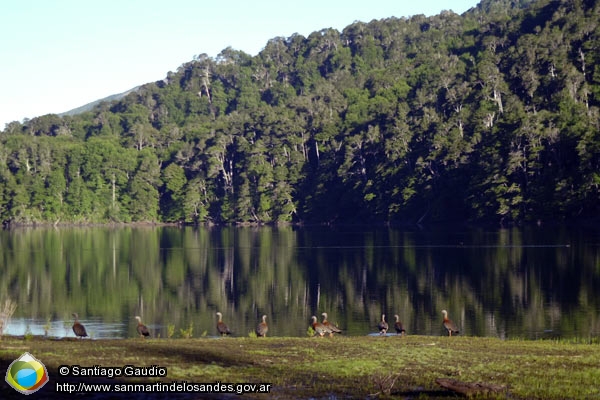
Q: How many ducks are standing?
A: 9